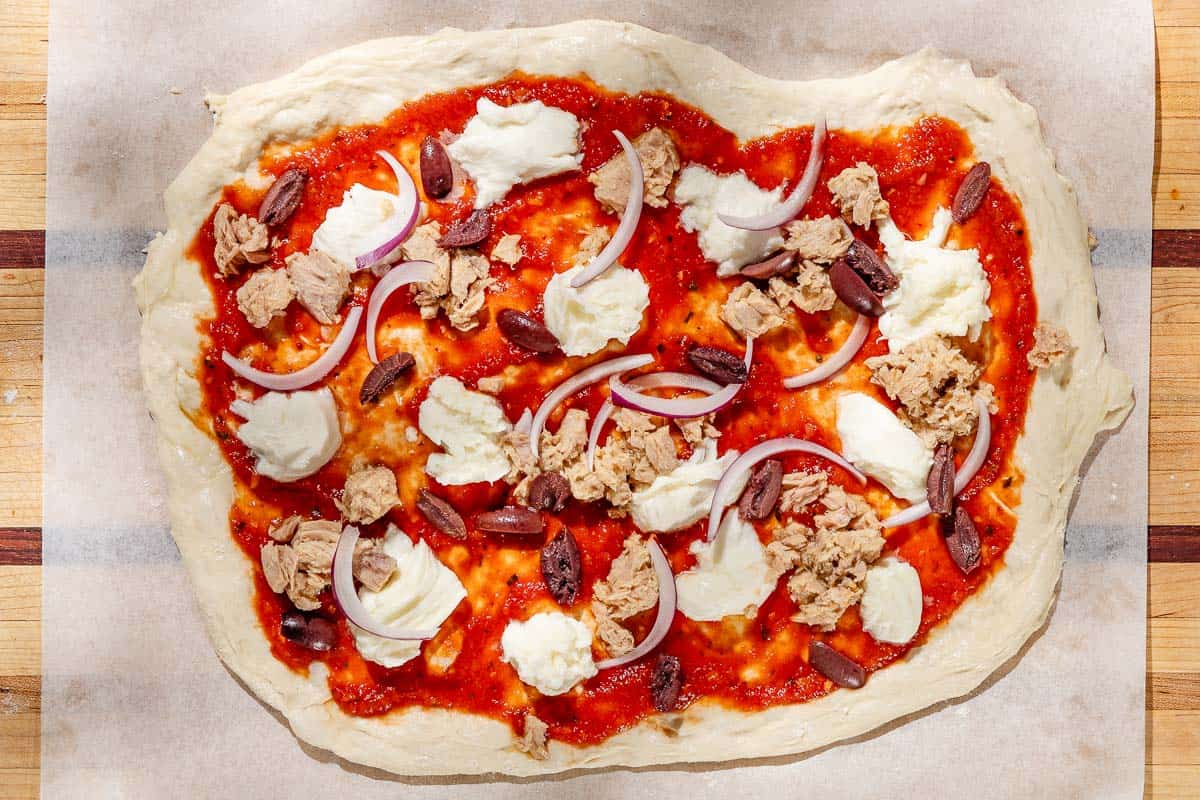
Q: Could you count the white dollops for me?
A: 13